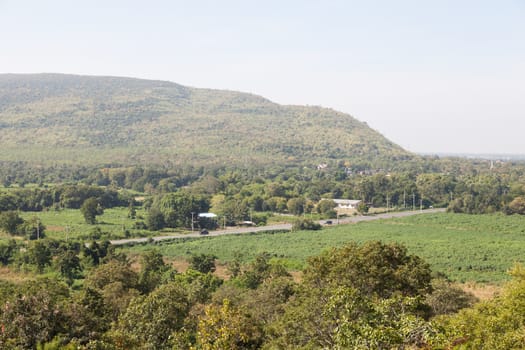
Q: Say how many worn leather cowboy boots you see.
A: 0